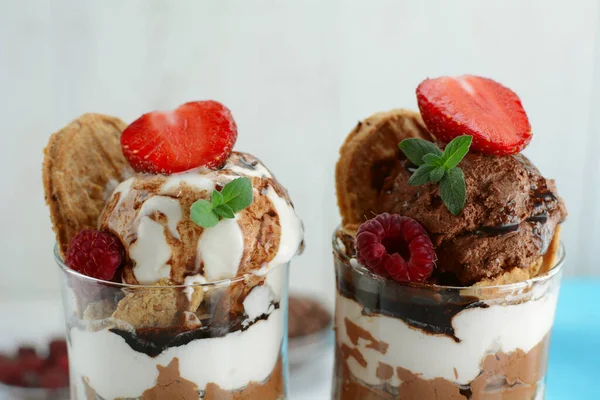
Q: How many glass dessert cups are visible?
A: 2